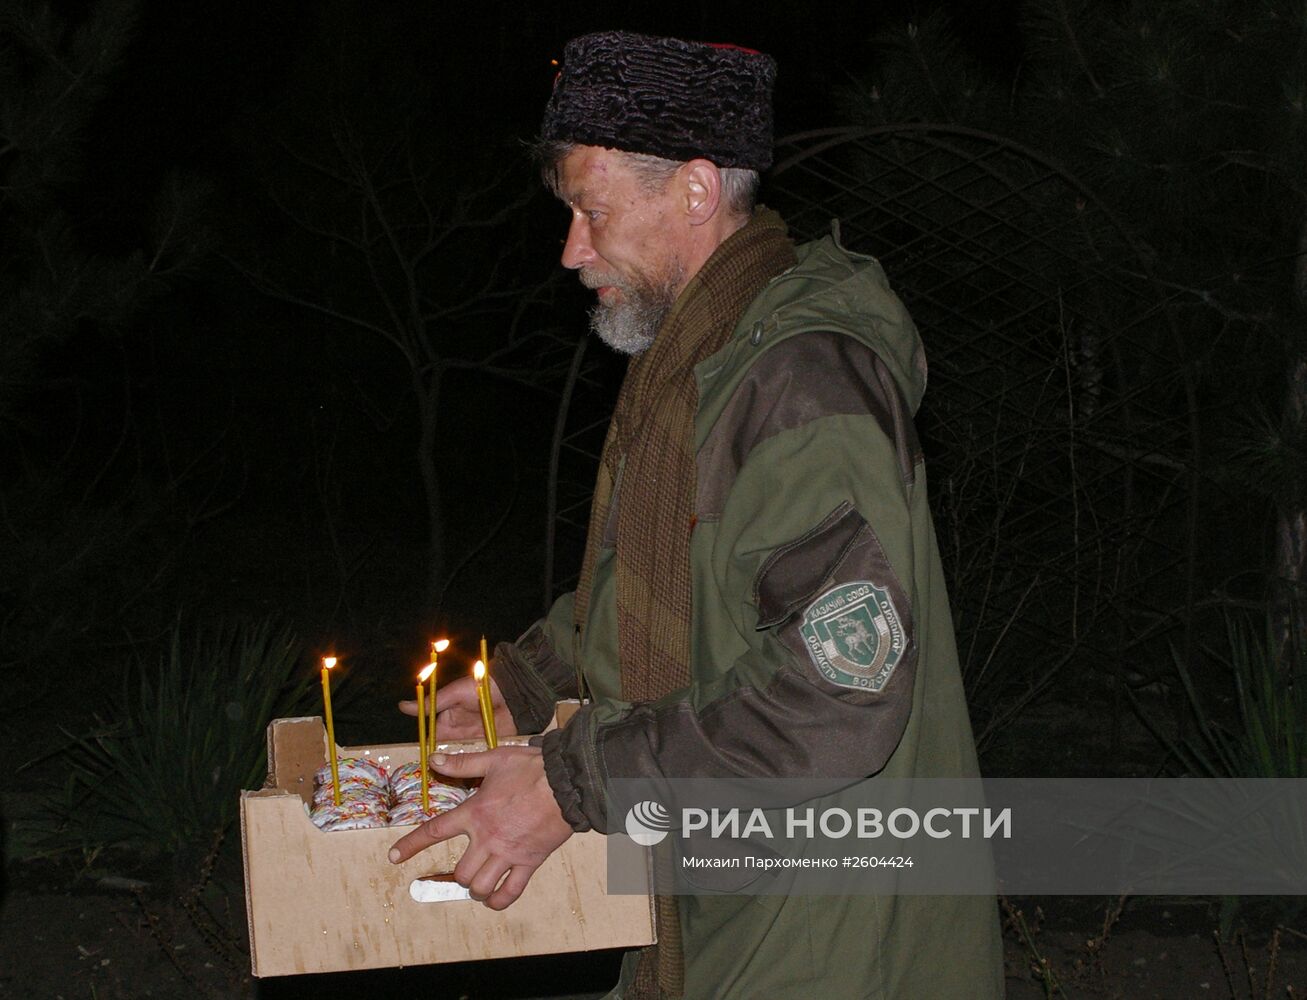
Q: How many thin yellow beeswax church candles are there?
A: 5